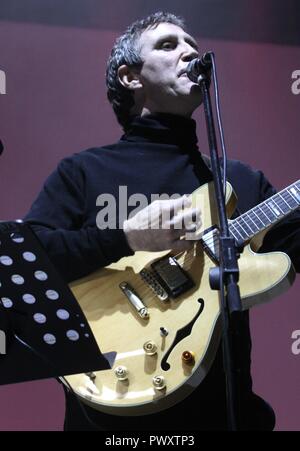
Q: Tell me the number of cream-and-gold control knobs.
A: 3